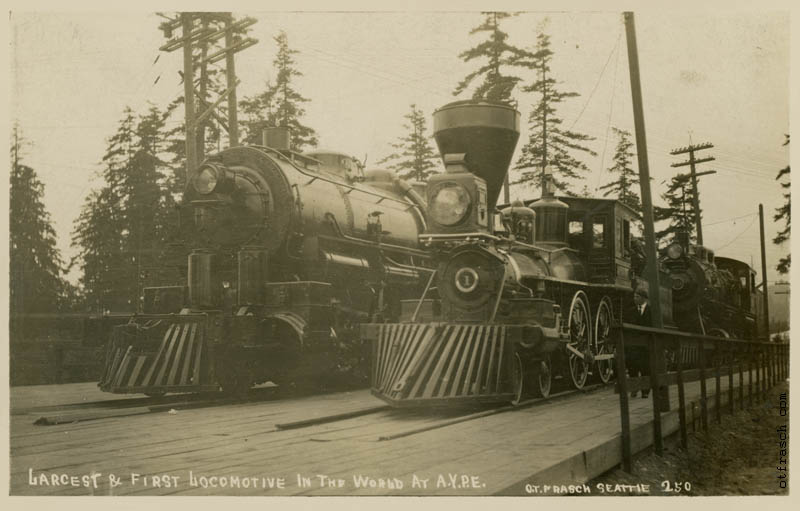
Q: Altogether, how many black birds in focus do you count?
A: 0